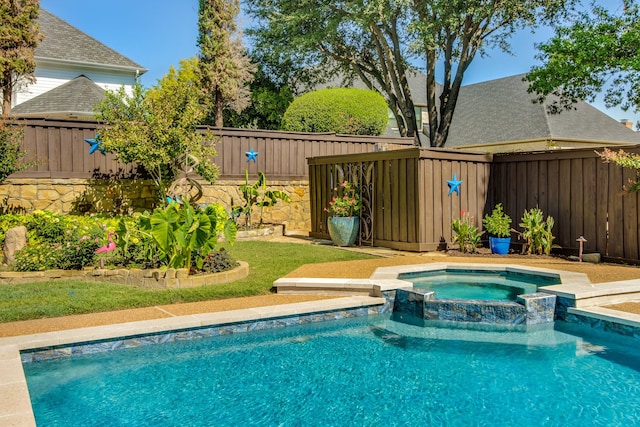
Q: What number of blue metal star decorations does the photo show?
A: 3